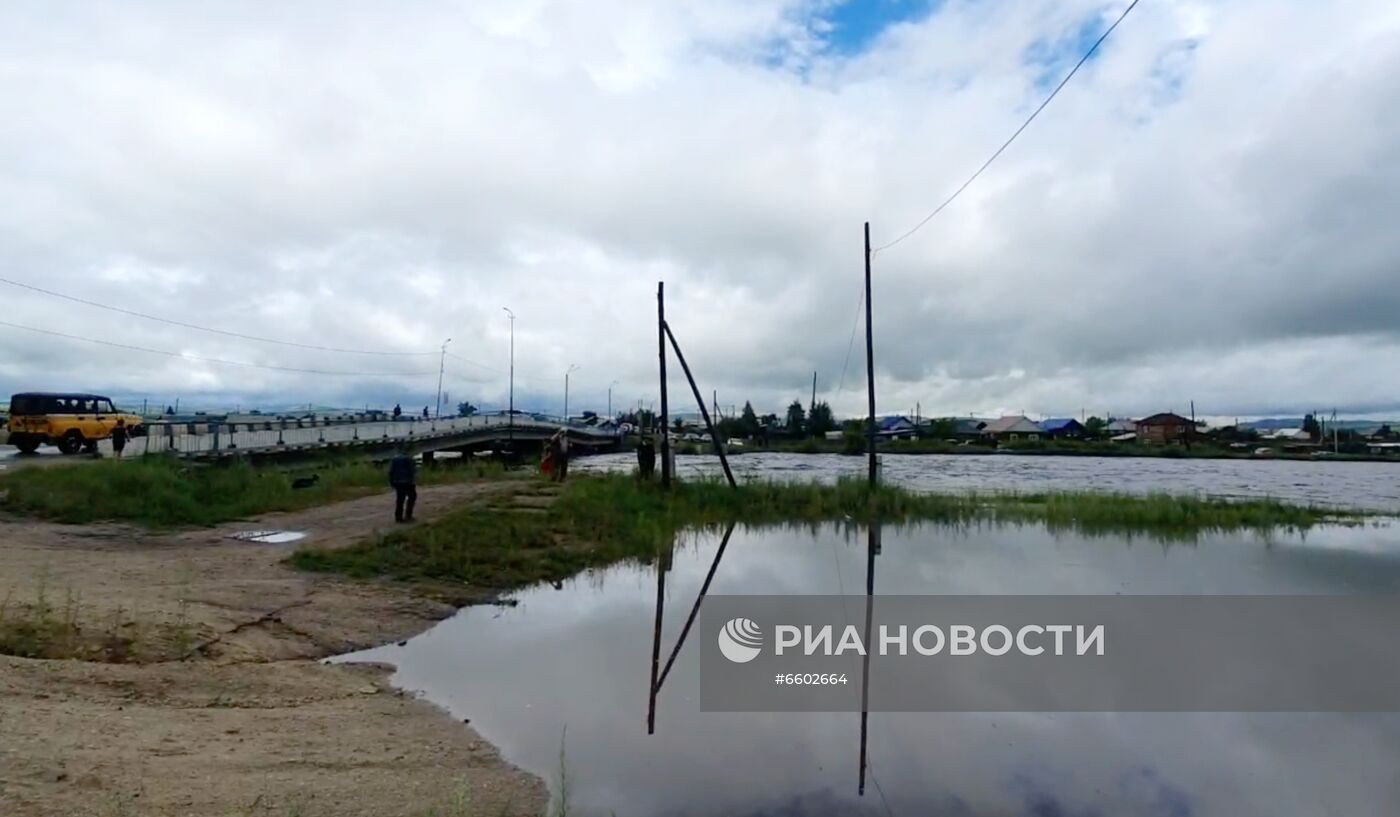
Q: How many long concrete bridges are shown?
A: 1